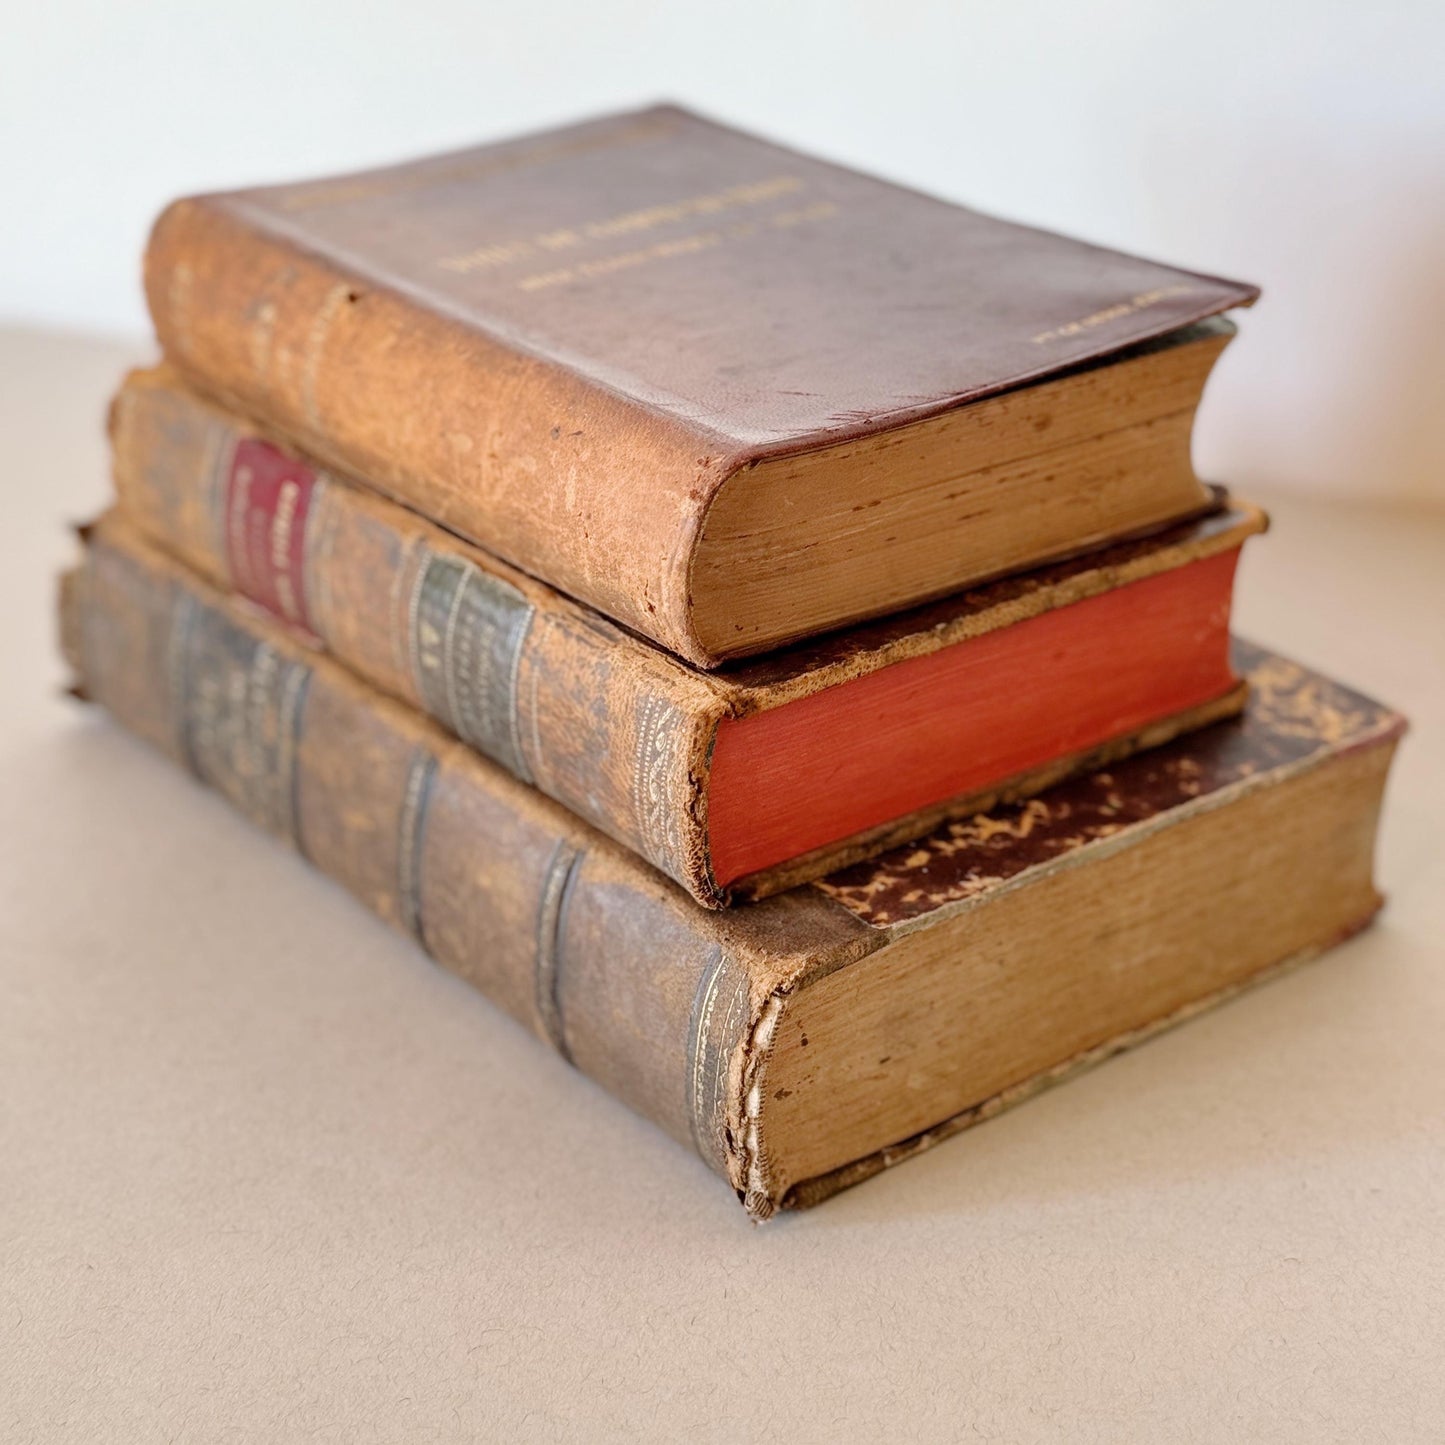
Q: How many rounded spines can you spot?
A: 3